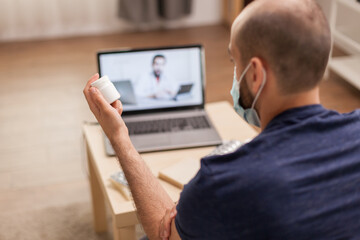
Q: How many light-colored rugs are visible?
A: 1